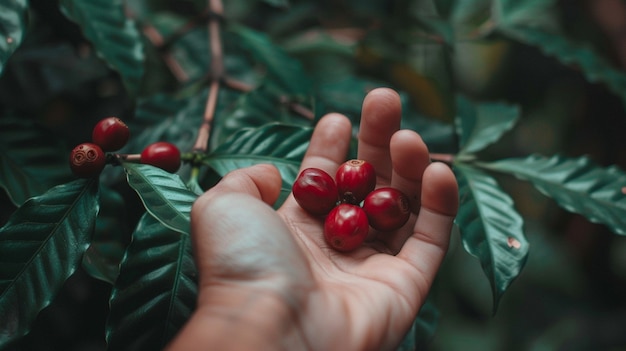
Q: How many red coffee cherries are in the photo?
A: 7